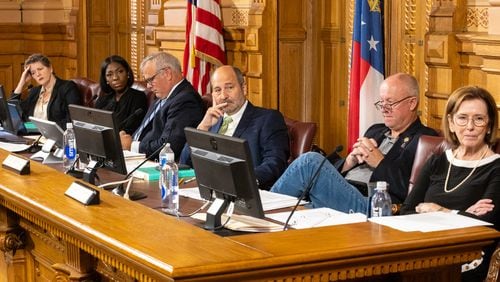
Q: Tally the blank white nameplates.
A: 2